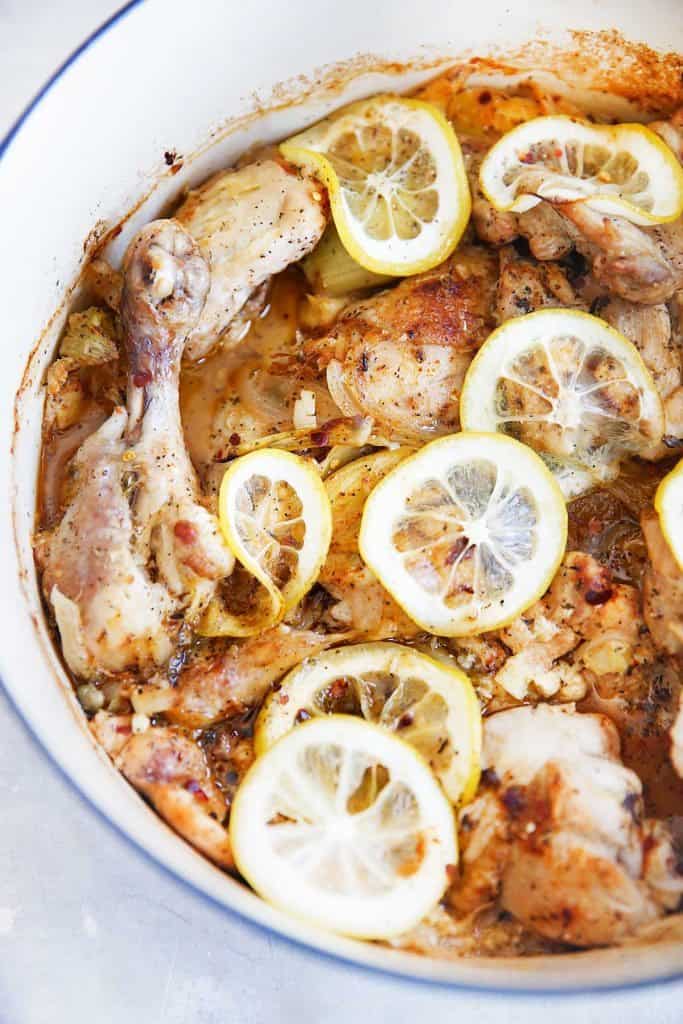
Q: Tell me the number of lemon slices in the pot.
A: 8